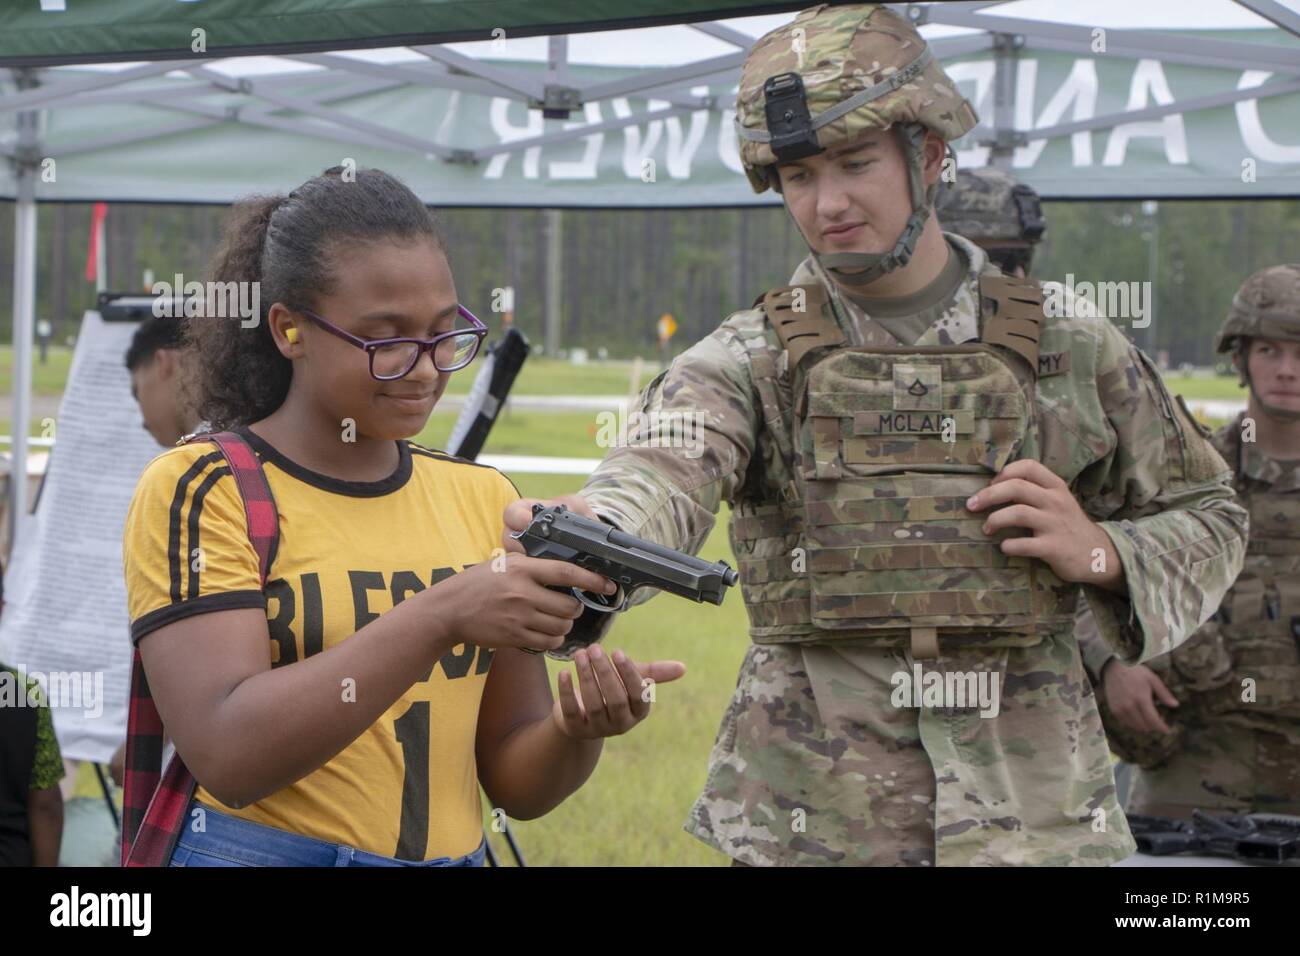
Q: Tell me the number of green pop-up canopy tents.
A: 1